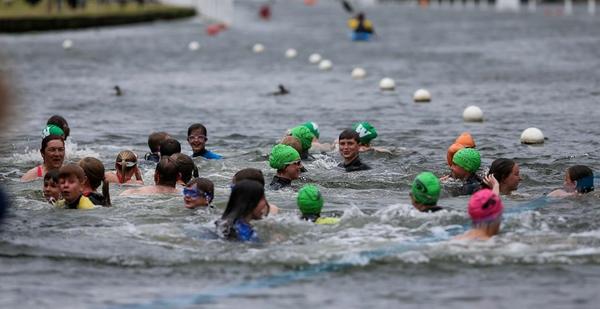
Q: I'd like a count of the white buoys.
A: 11